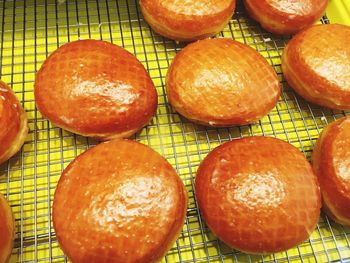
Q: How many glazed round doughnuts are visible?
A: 10